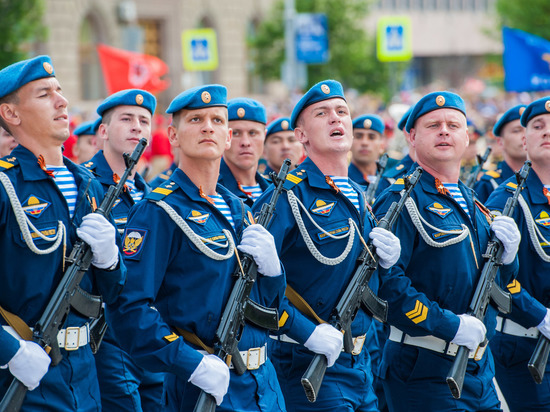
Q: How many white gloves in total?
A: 9